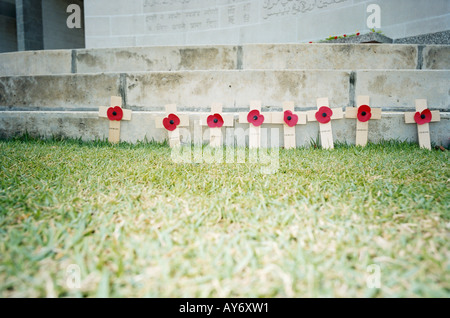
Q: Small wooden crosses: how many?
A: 8